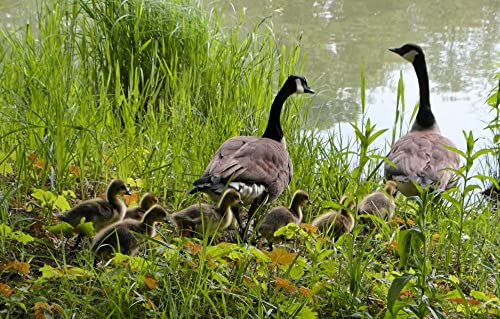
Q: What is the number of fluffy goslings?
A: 7